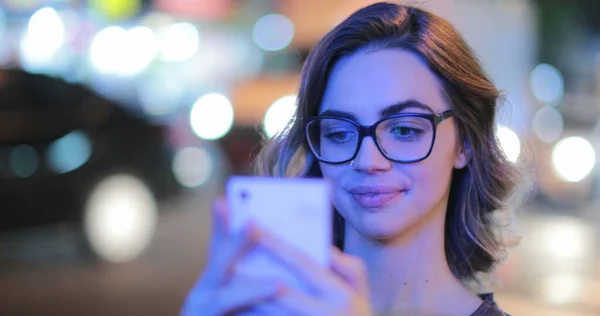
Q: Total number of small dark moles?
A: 2